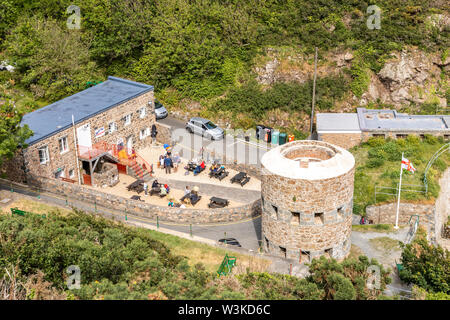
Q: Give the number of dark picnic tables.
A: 7